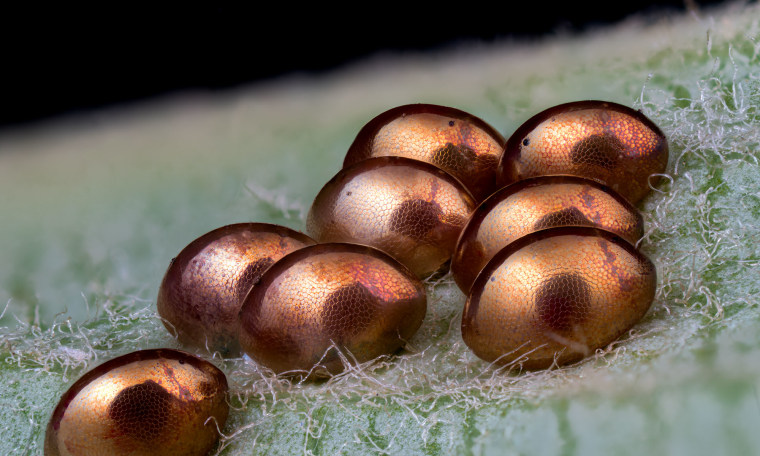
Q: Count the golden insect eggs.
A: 8